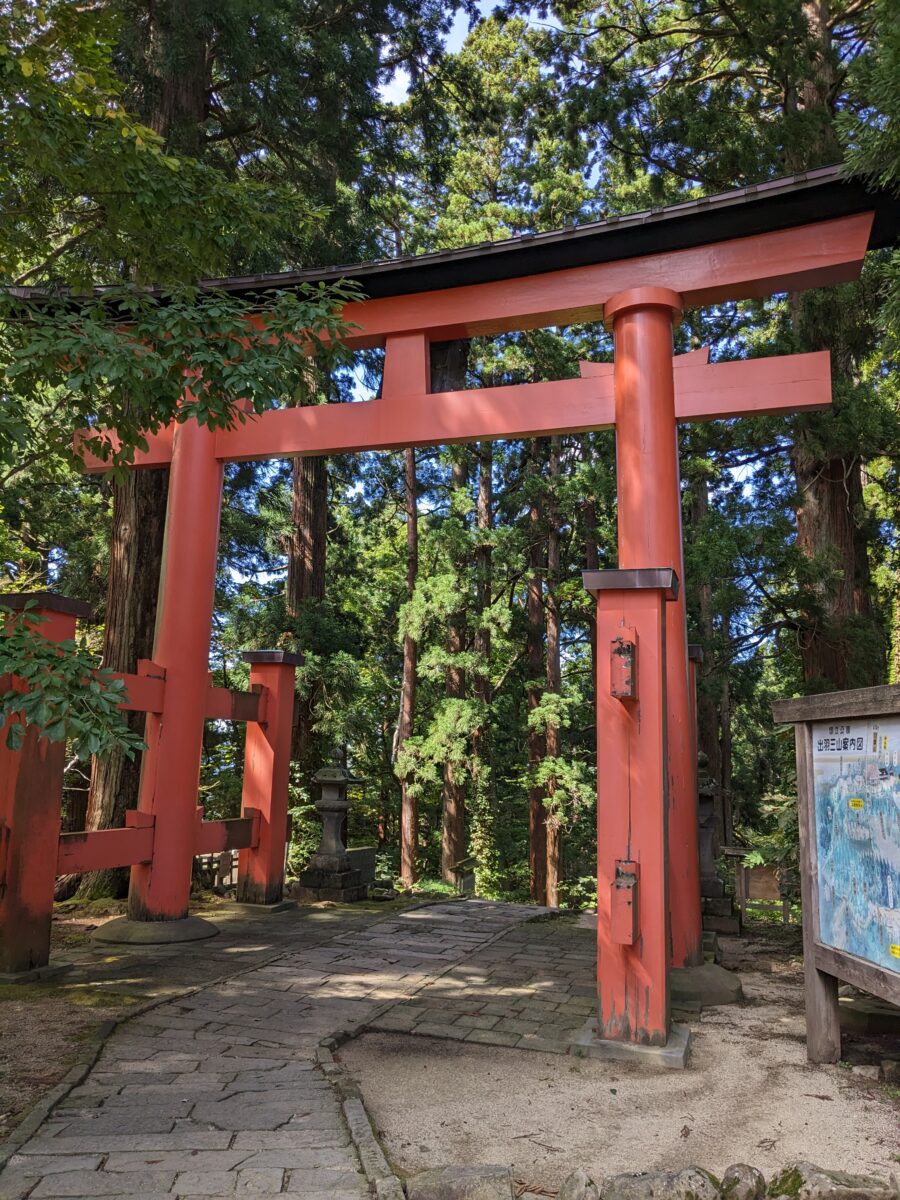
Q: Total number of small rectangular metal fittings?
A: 2